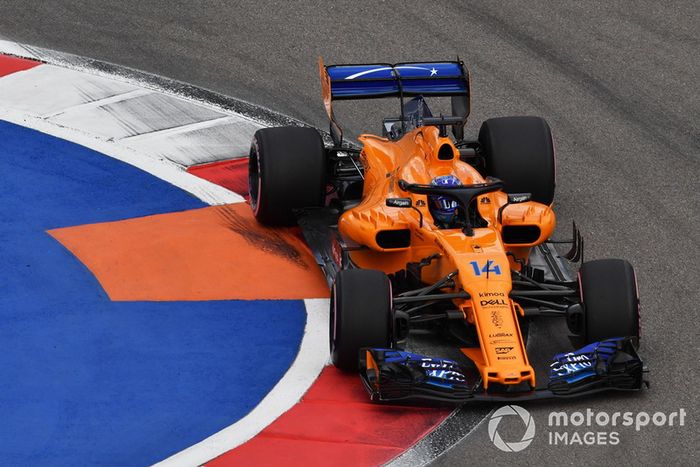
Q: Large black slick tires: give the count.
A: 4